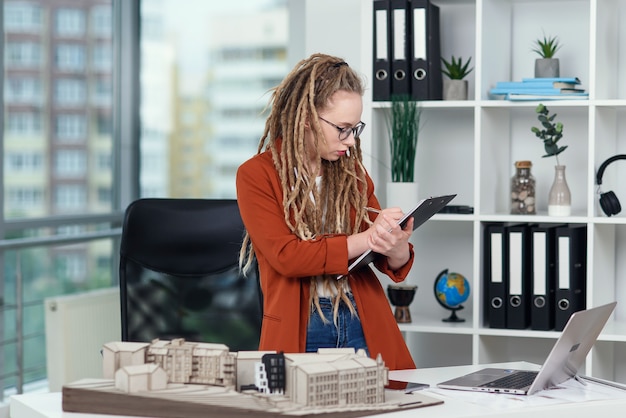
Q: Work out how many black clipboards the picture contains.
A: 1